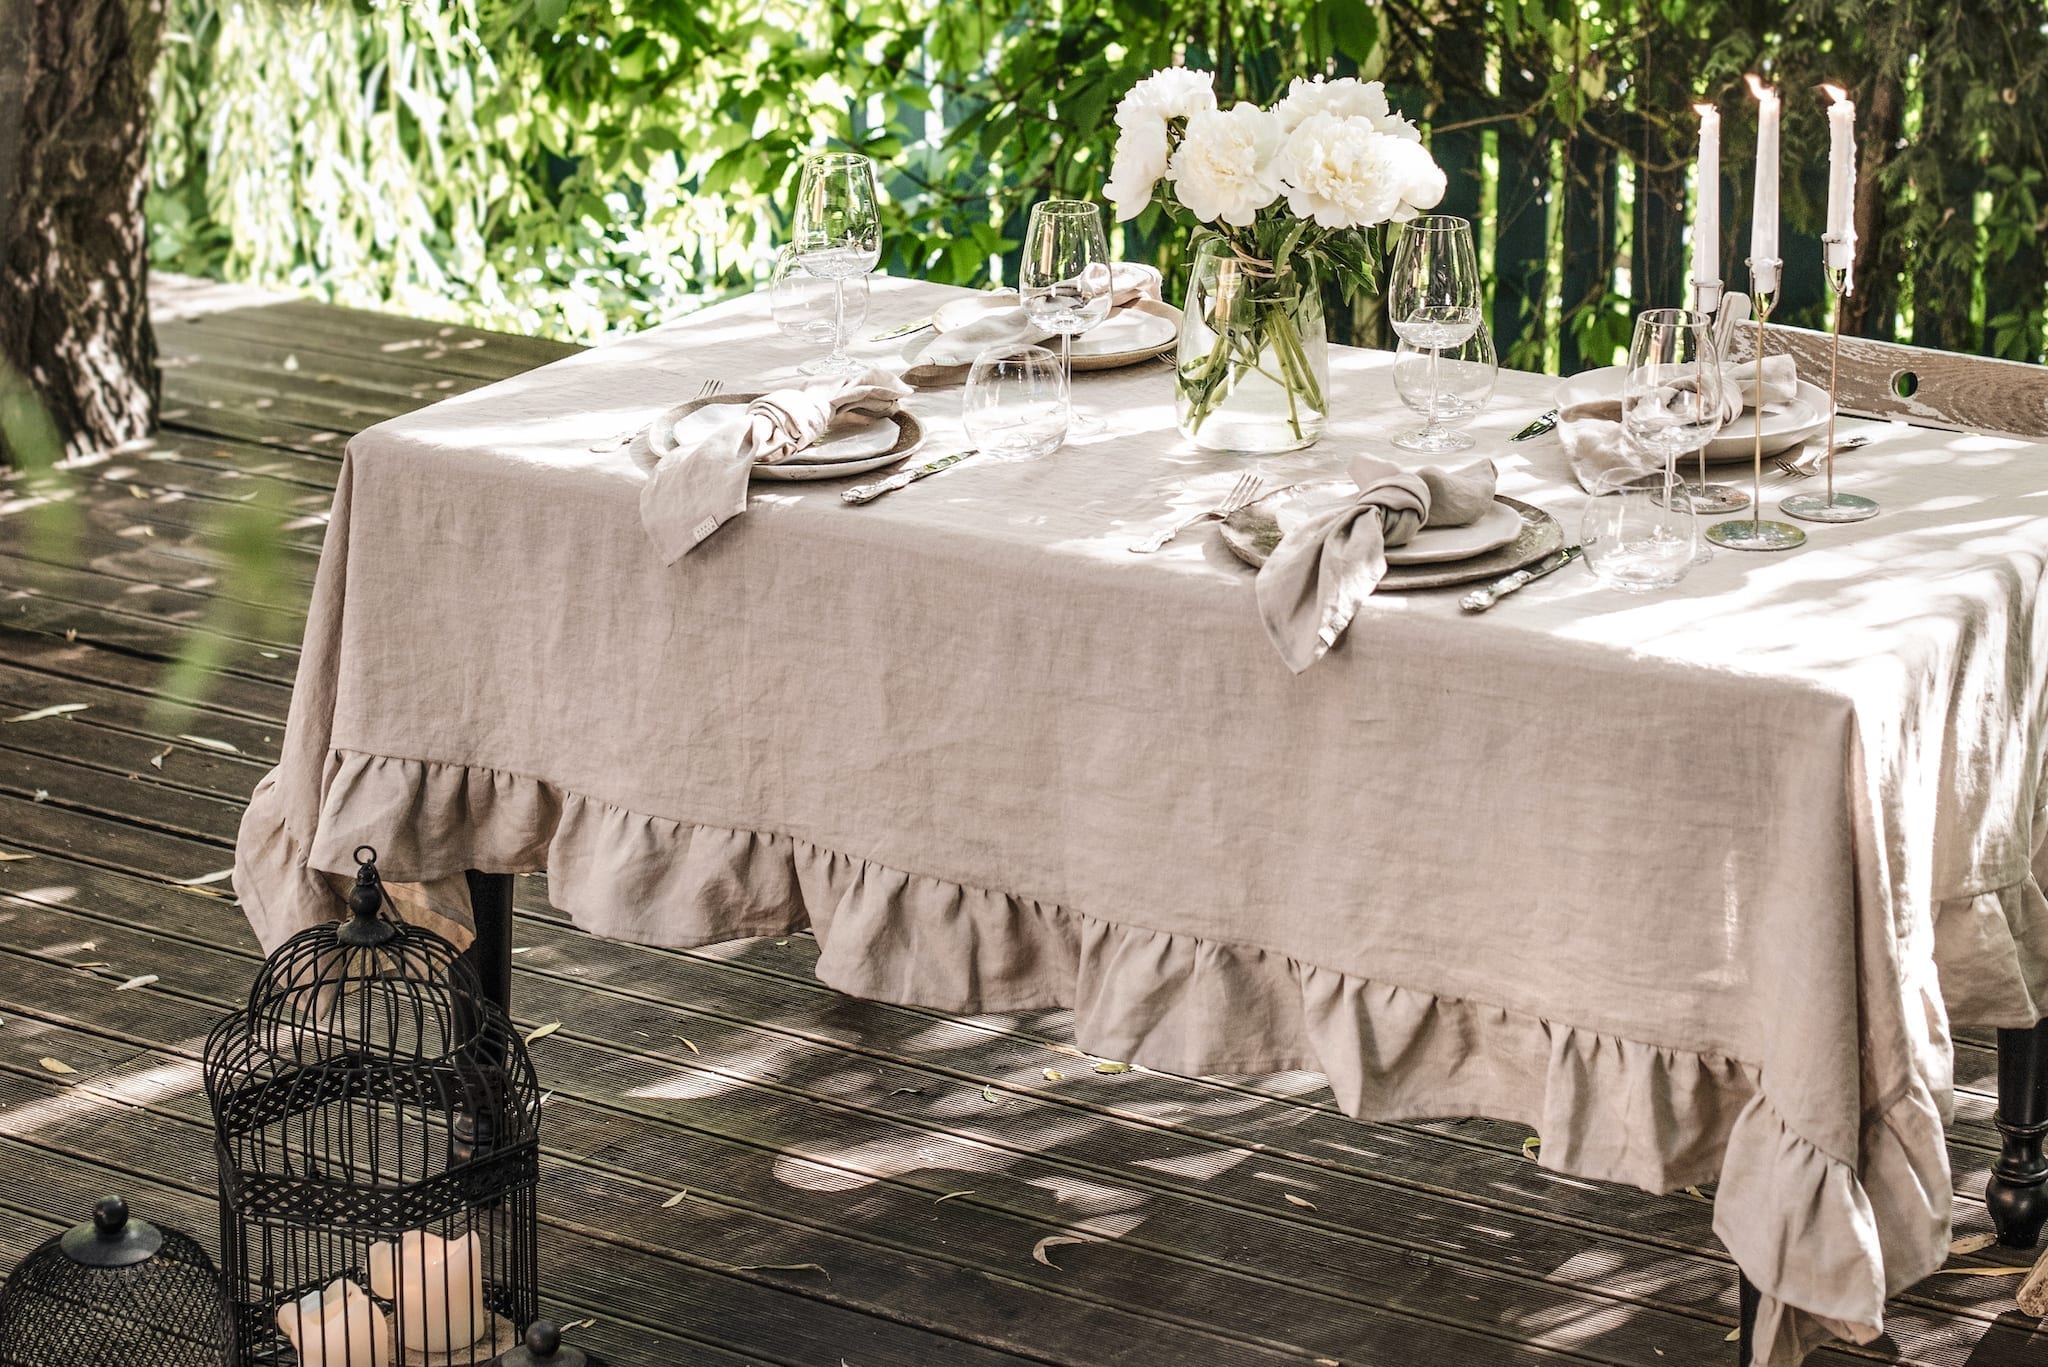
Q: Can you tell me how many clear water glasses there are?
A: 4